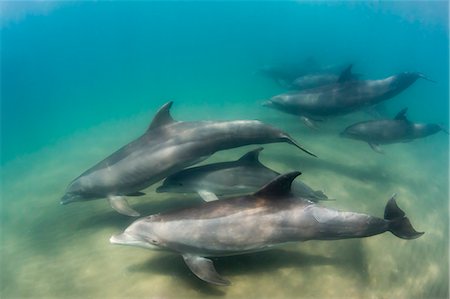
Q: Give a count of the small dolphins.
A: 2